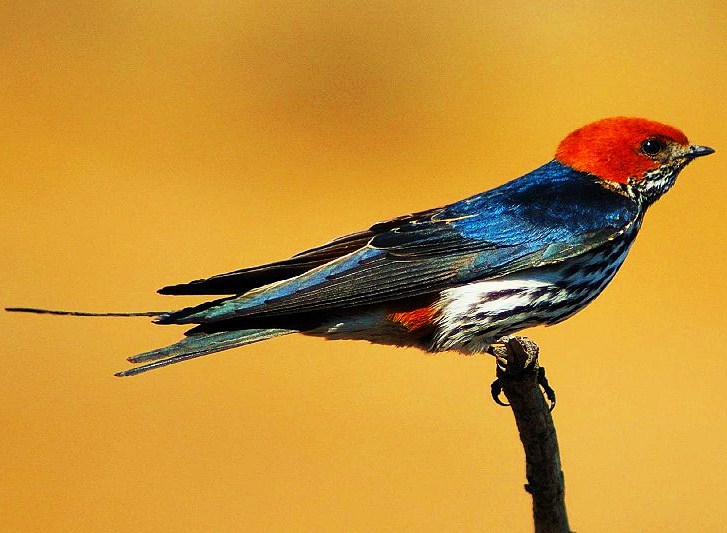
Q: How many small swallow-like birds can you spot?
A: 1